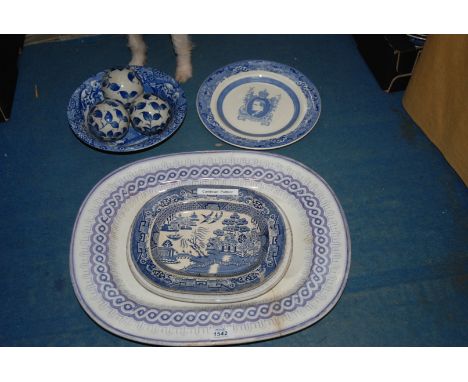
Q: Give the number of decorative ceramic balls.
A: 3